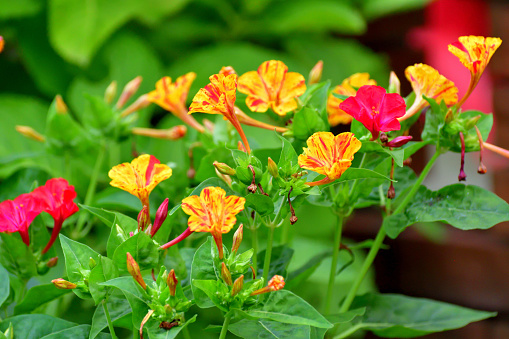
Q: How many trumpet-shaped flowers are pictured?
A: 12